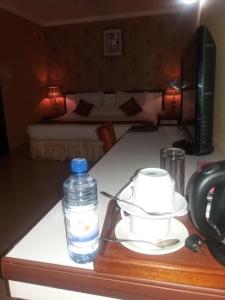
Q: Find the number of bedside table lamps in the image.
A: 2